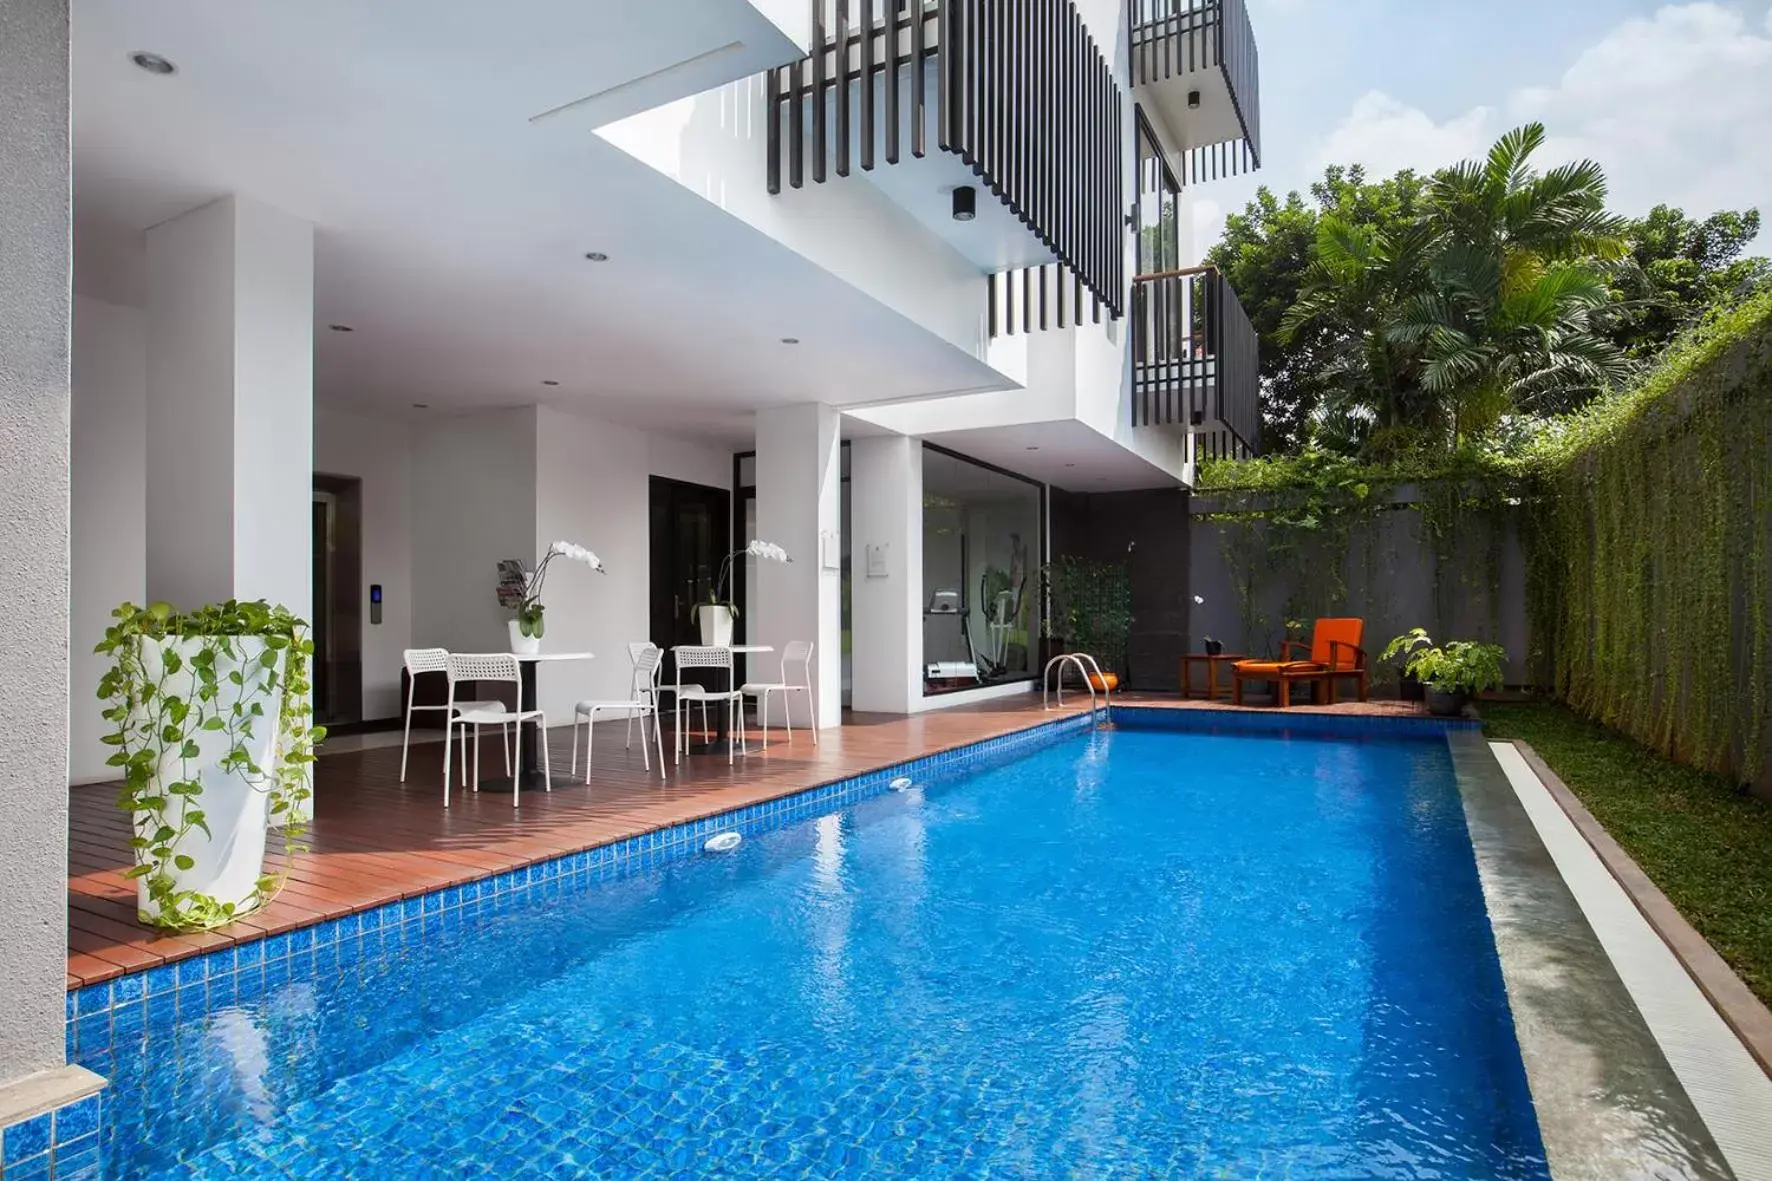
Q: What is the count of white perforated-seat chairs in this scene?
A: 6